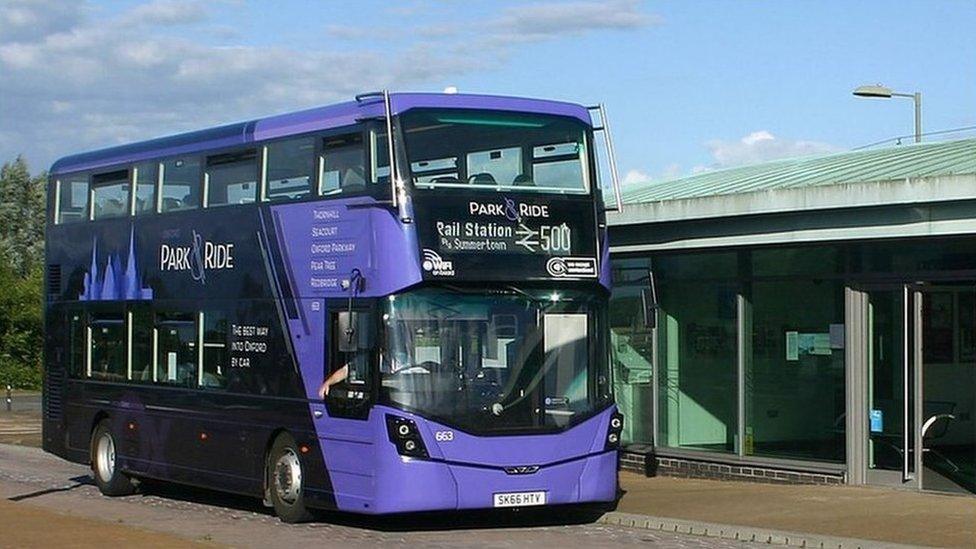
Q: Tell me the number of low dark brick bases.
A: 1